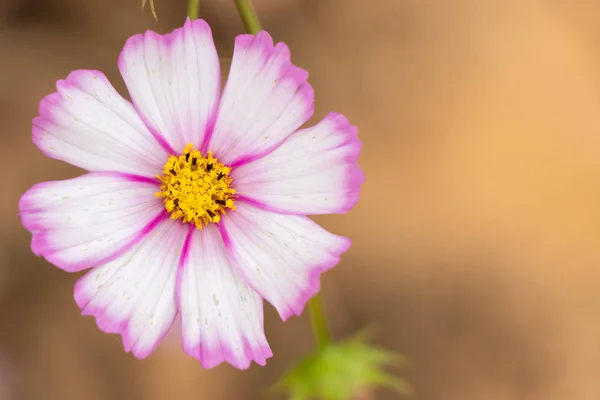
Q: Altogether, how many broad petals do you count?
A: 8